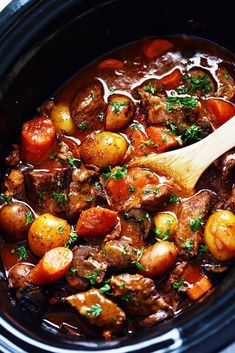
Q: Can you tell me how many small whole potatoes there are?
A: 9